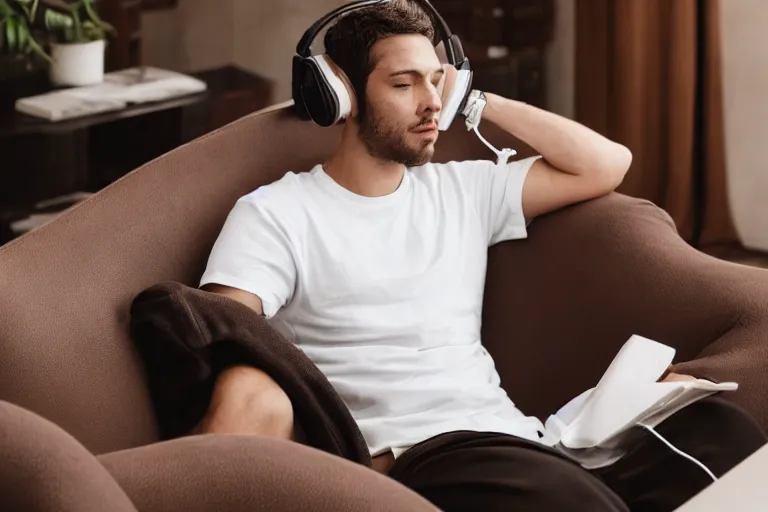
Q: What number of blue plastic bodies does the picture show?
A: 0